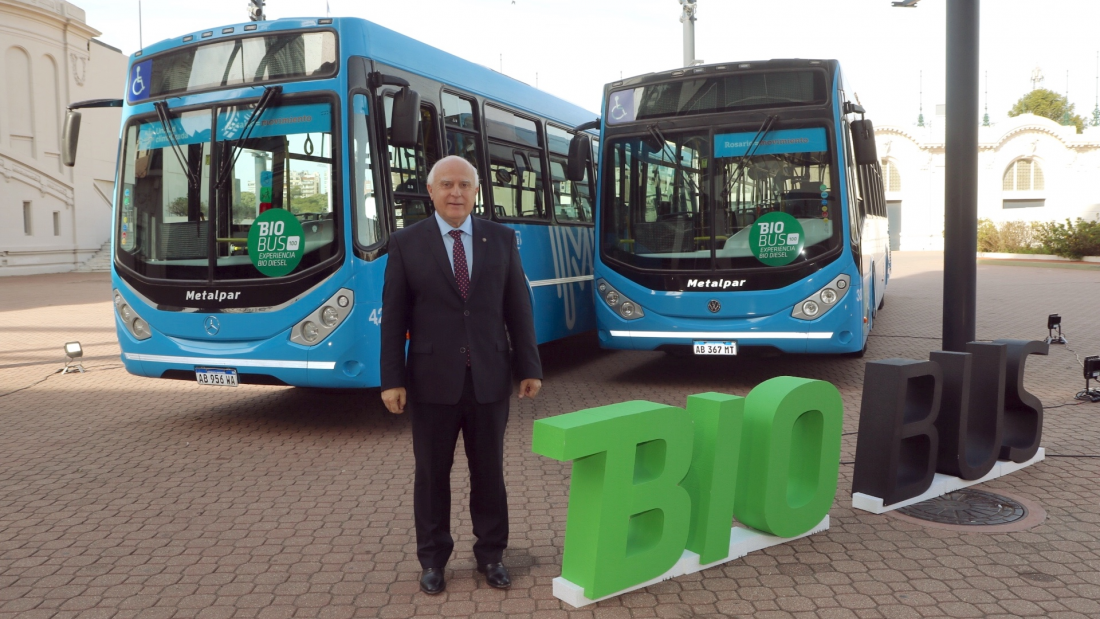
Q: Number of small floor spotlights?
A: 3